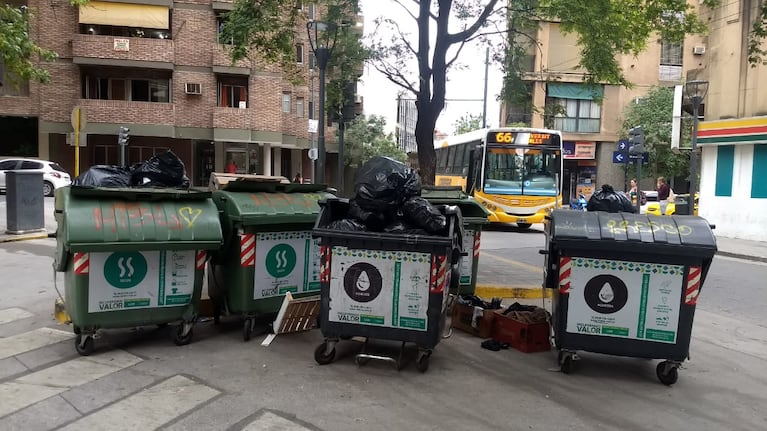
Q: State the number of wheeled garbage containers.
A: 5